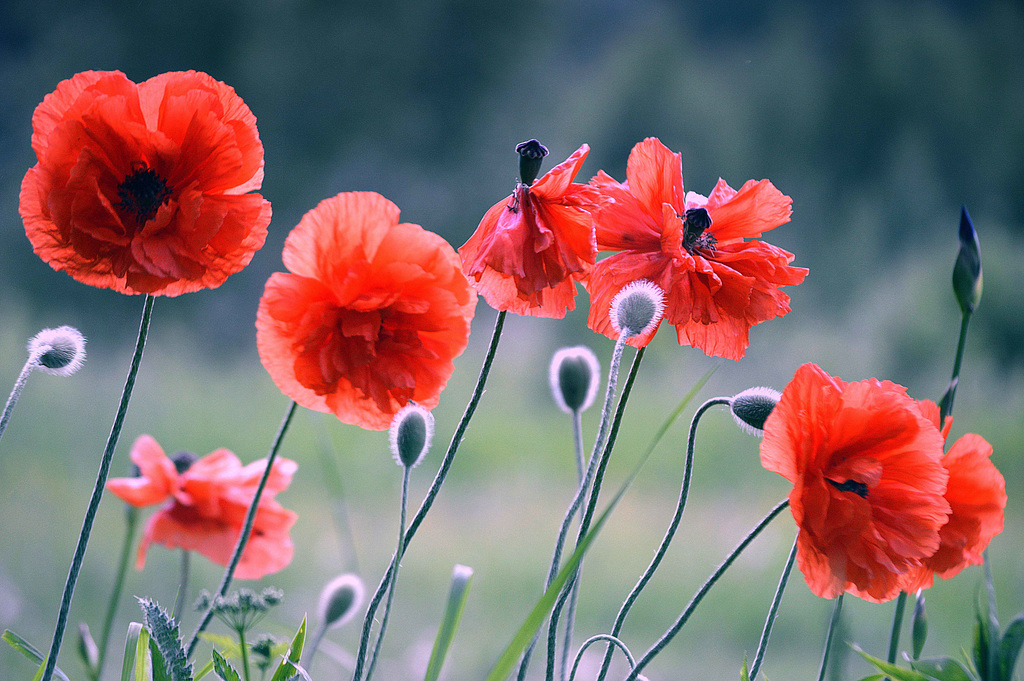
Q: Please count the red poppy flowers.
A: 7